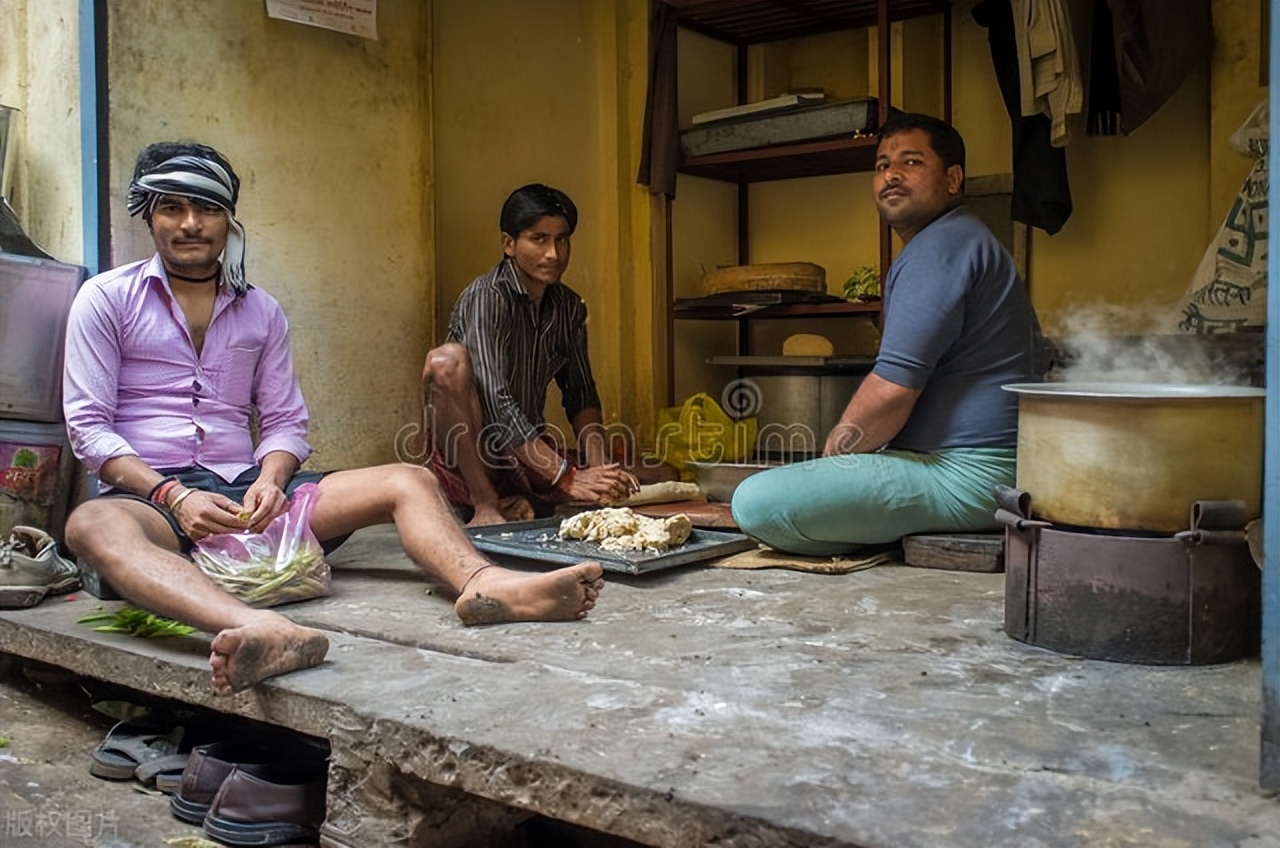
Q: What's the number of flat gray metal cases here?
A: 2